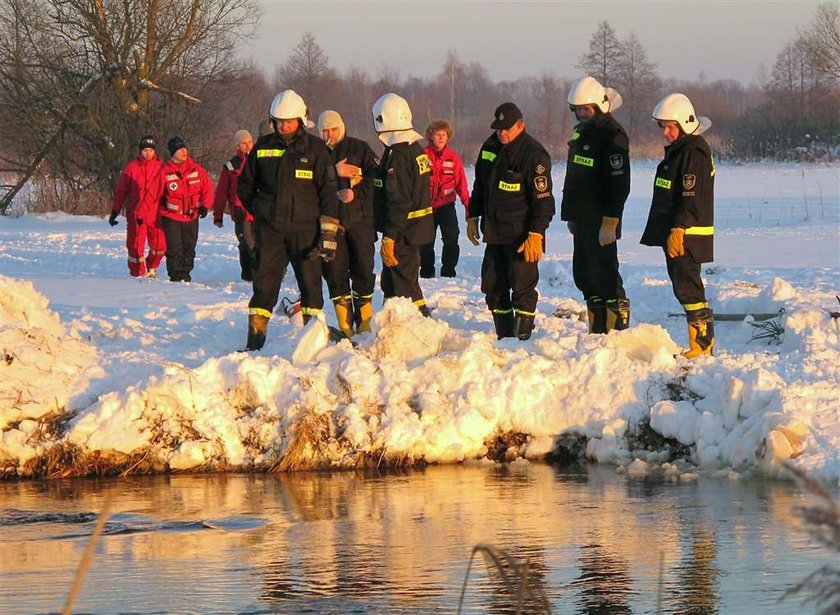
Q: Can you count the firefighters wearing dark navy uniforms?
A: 6